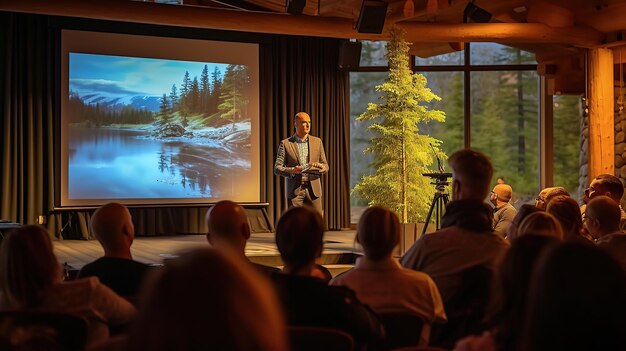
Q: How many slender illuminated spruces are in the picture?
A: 1